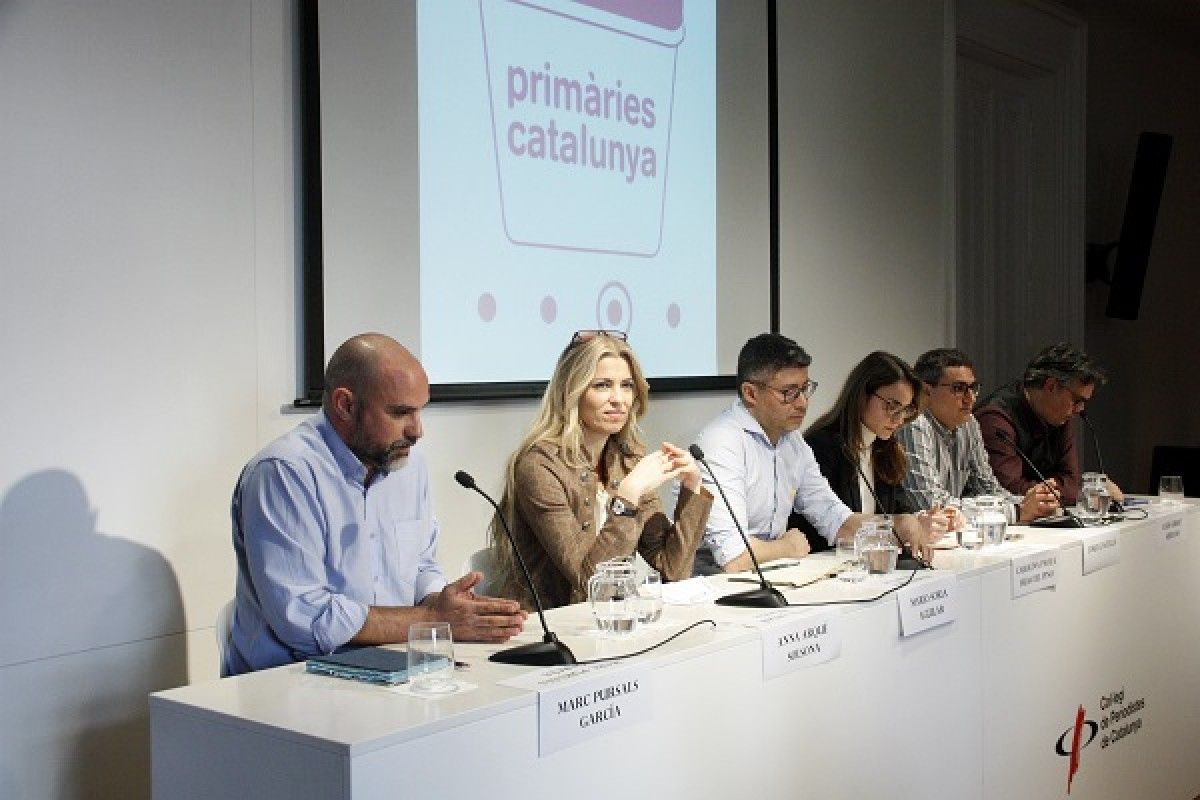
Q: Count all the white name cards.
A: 6